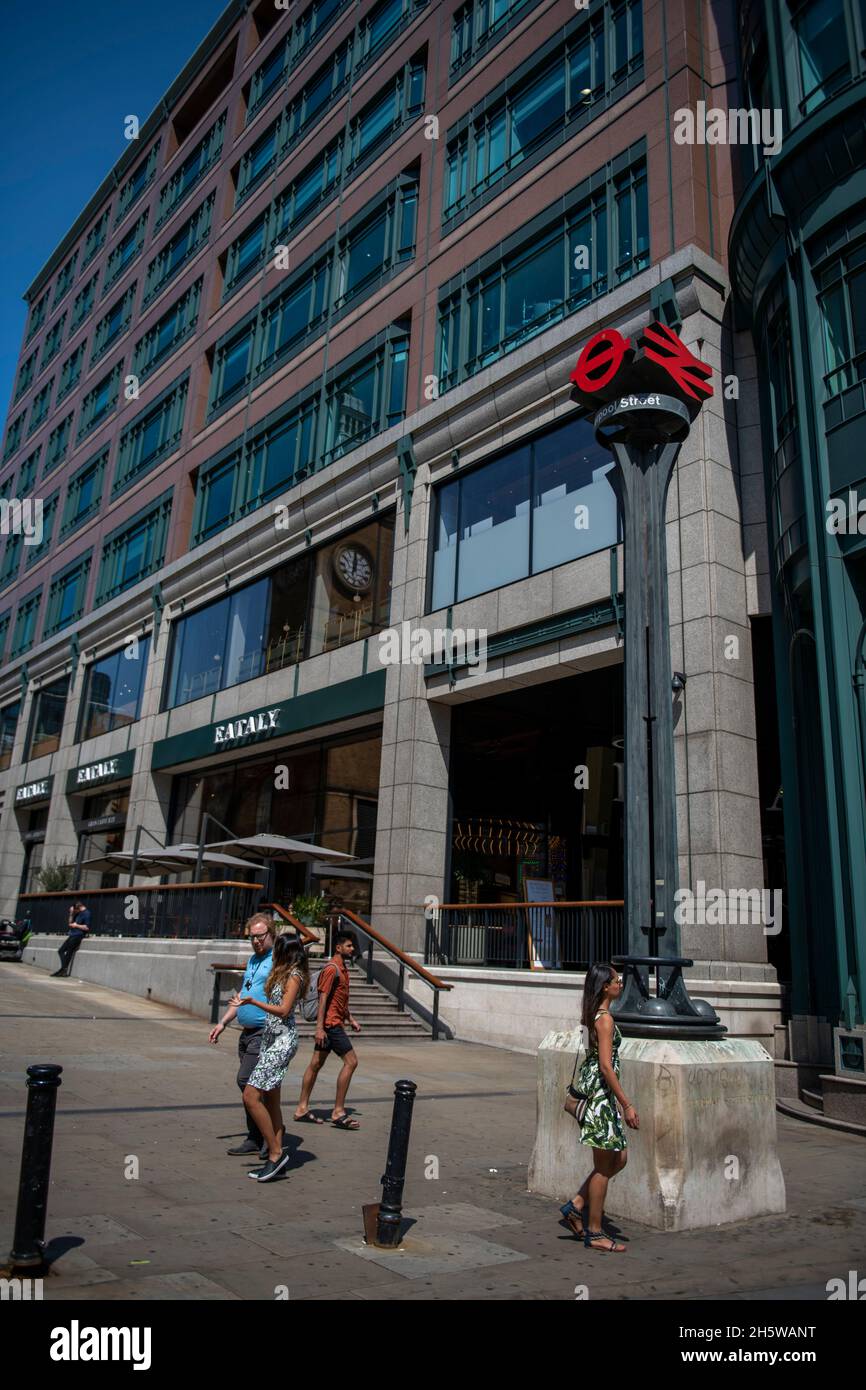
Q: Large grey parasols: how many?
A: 3